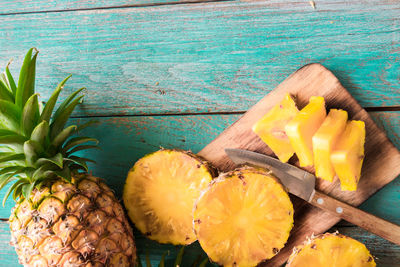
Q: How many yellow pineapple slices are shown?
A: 7